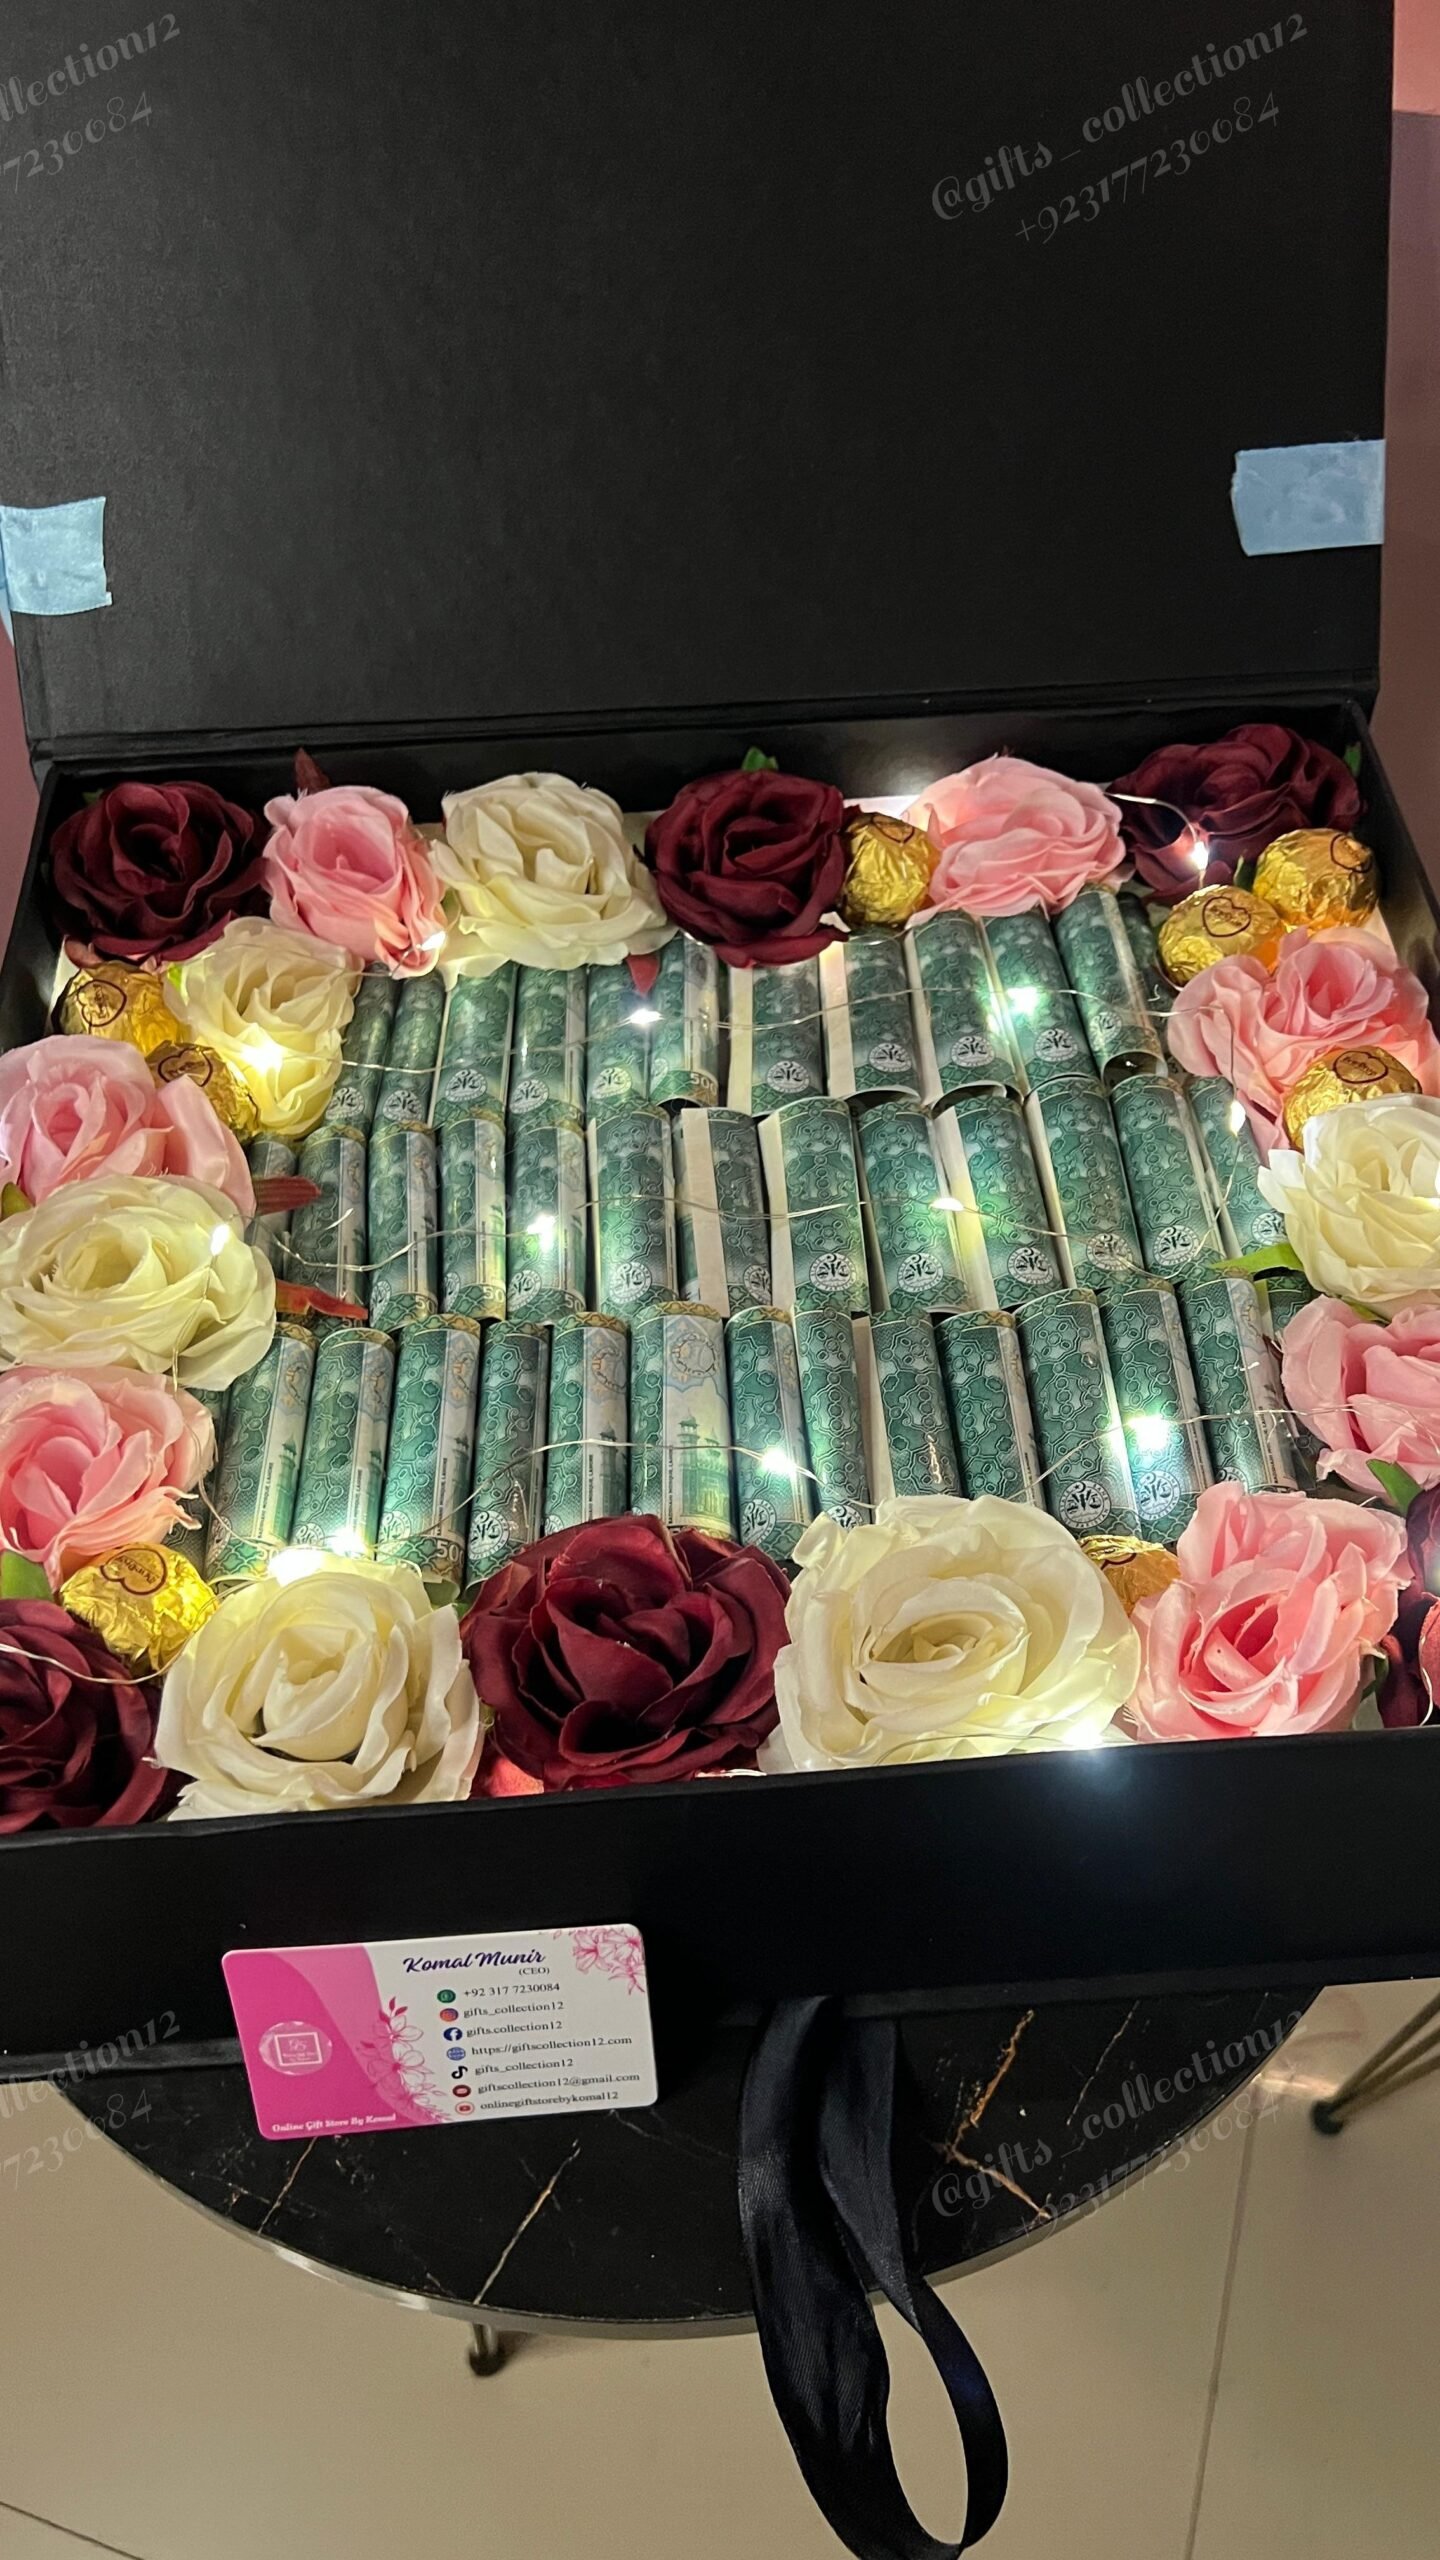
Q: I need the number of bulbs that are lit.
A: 14